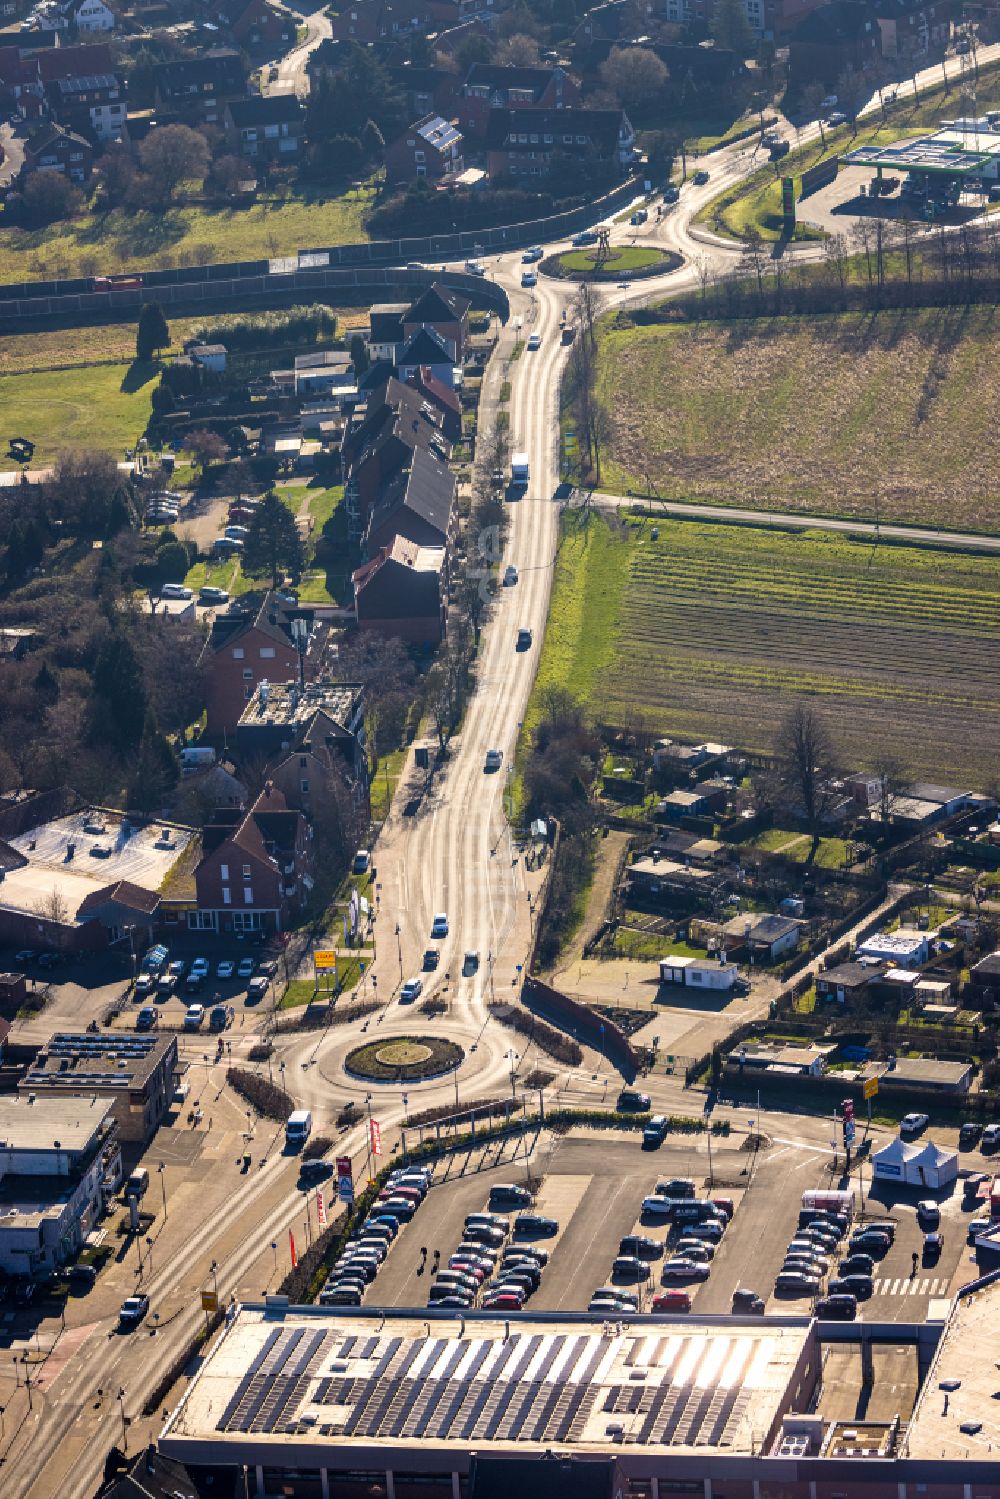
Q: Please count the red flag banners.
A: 3